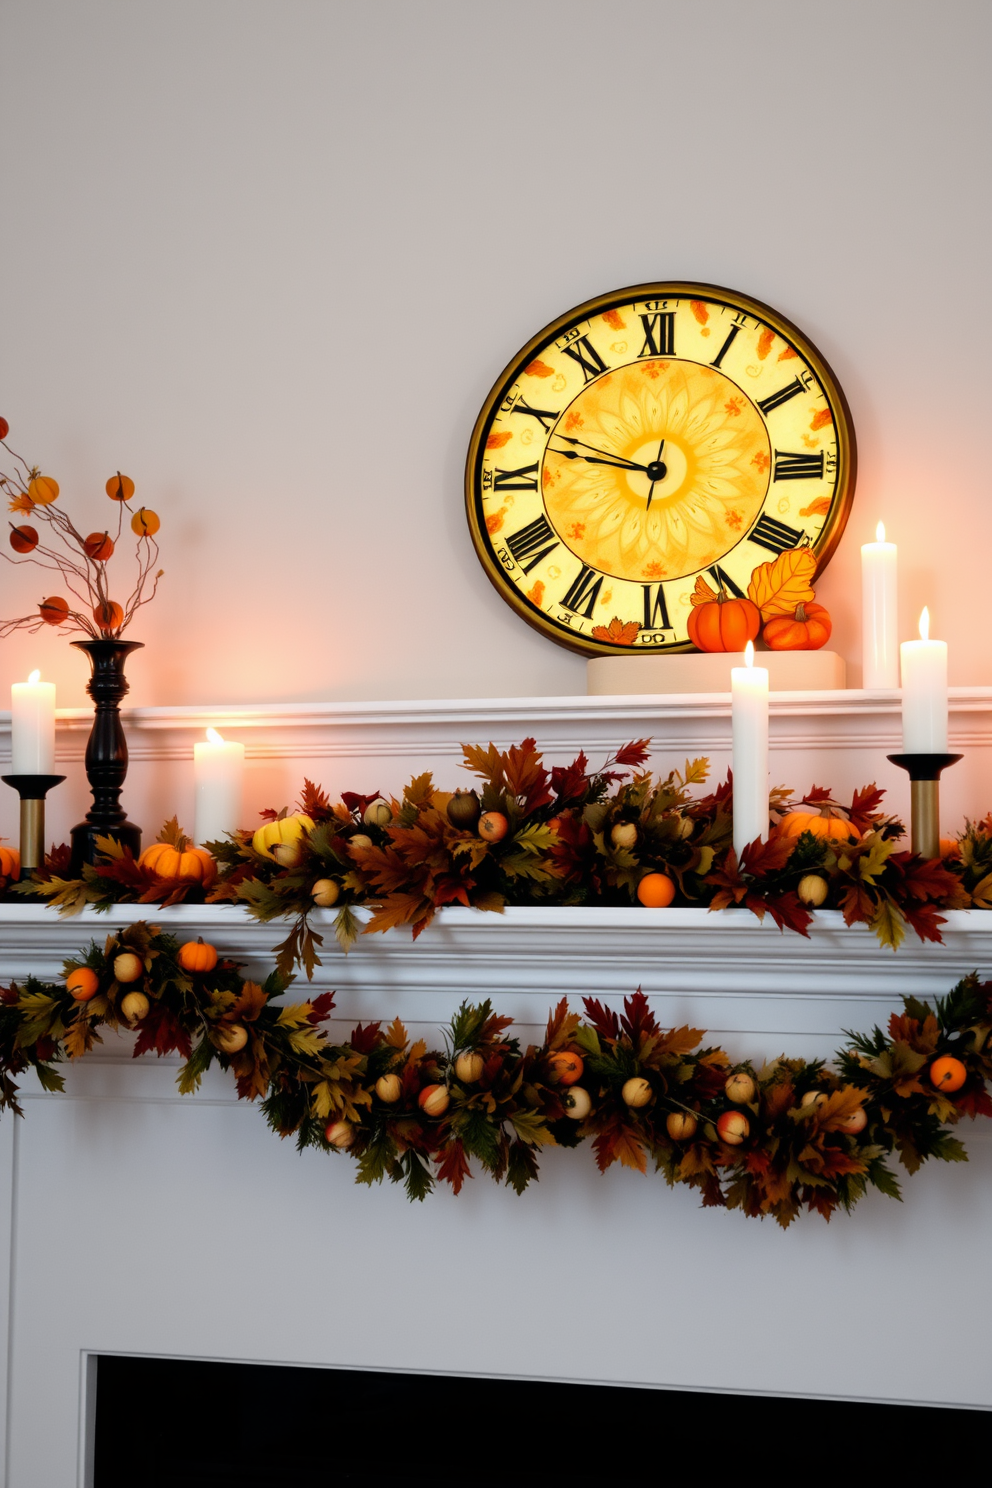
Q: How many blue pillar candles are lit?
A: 0